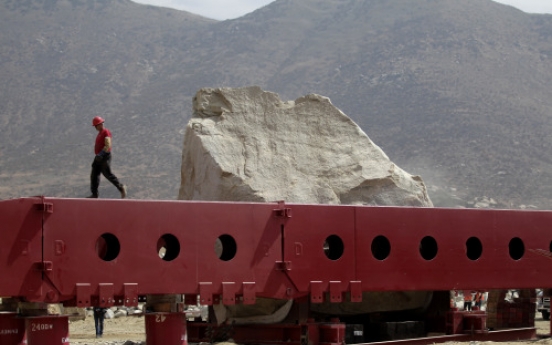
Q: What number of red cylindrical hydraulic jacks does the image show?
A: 3